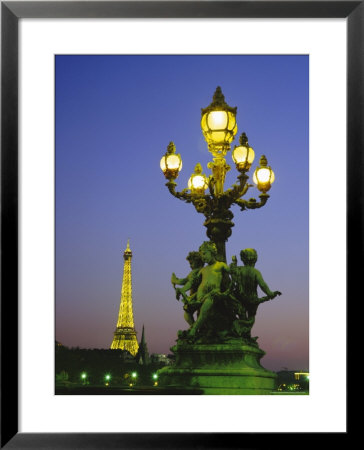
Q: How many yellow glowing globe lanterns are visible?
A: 5